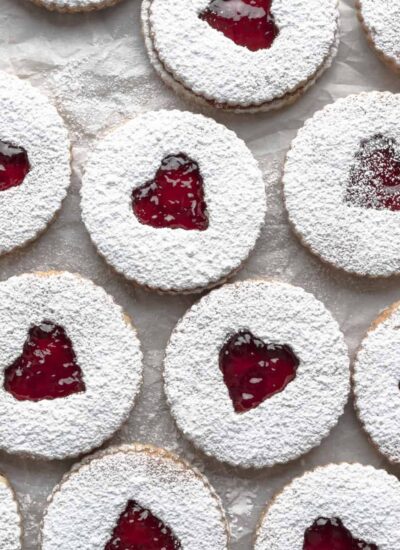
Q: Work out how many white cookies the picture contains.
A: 12